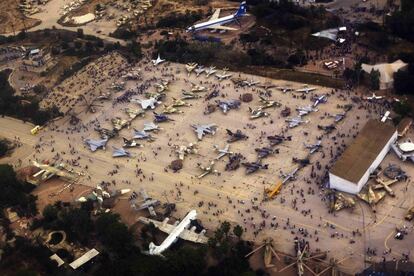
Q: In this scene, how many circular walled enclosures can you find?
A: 1